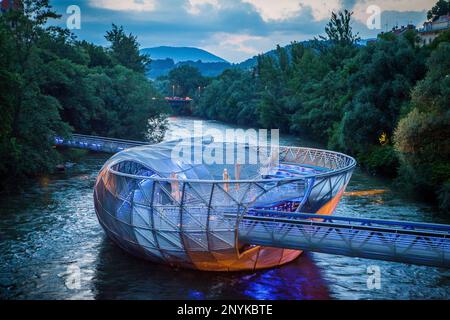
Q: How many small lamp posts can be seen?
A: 2